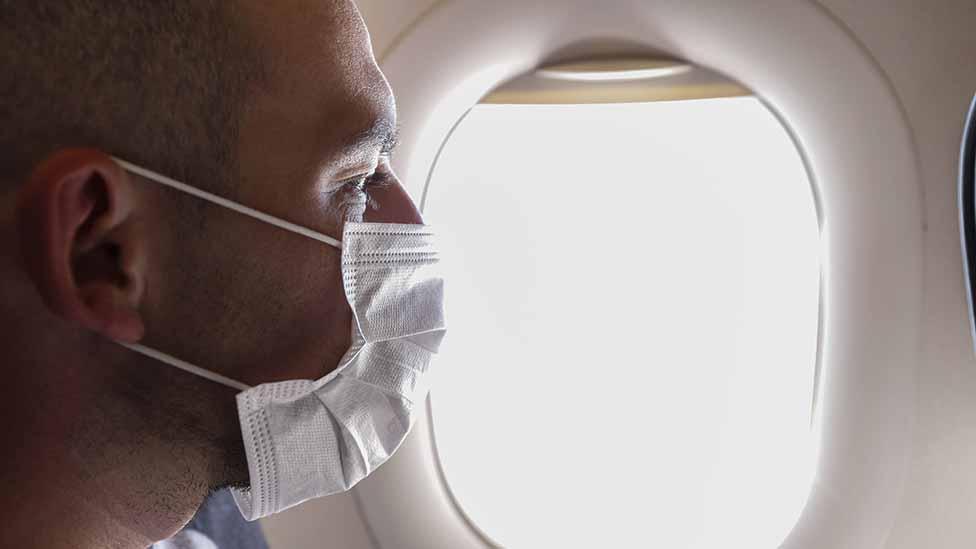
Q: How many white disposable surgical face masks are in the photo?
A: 1